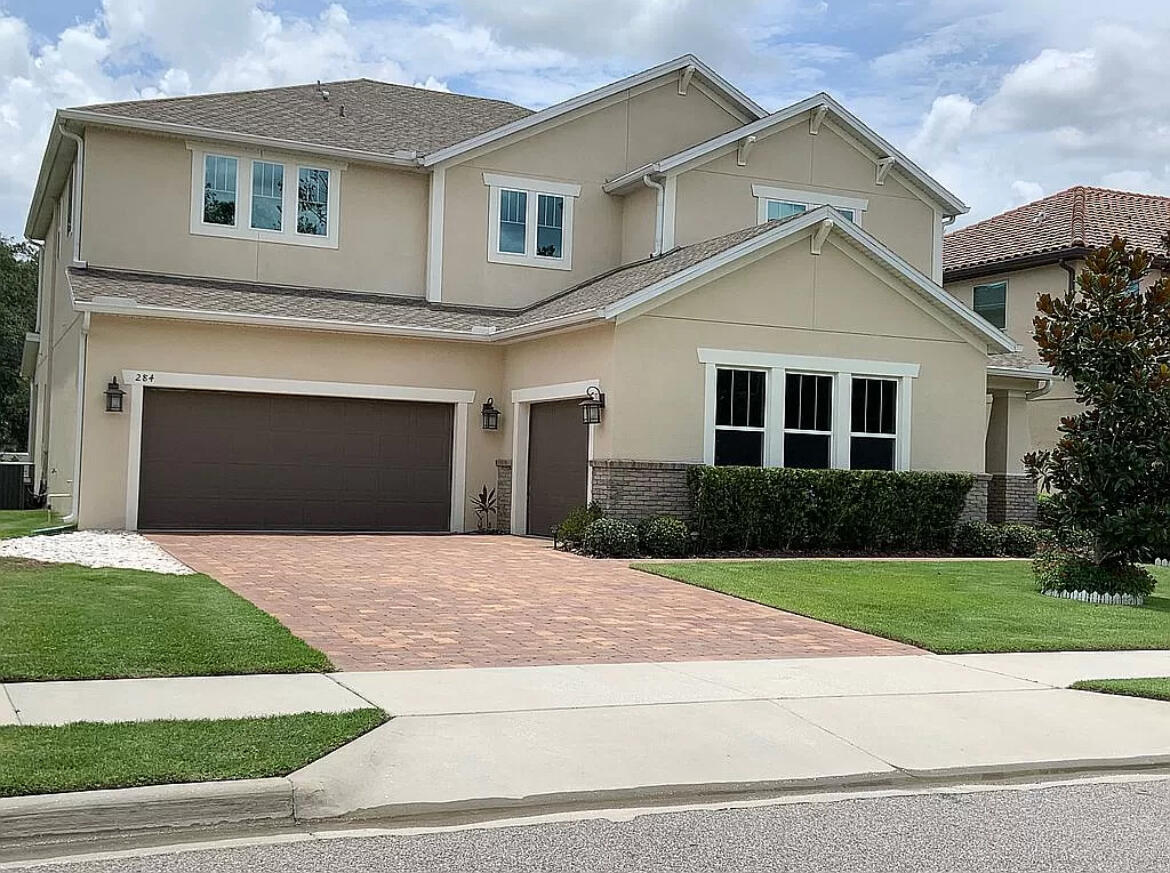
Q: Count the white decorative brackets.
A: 5